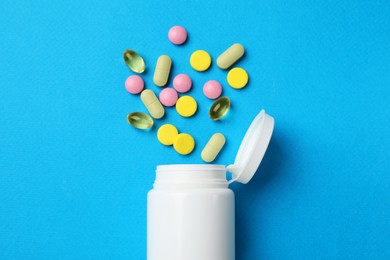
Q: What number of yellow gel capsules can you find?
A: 3